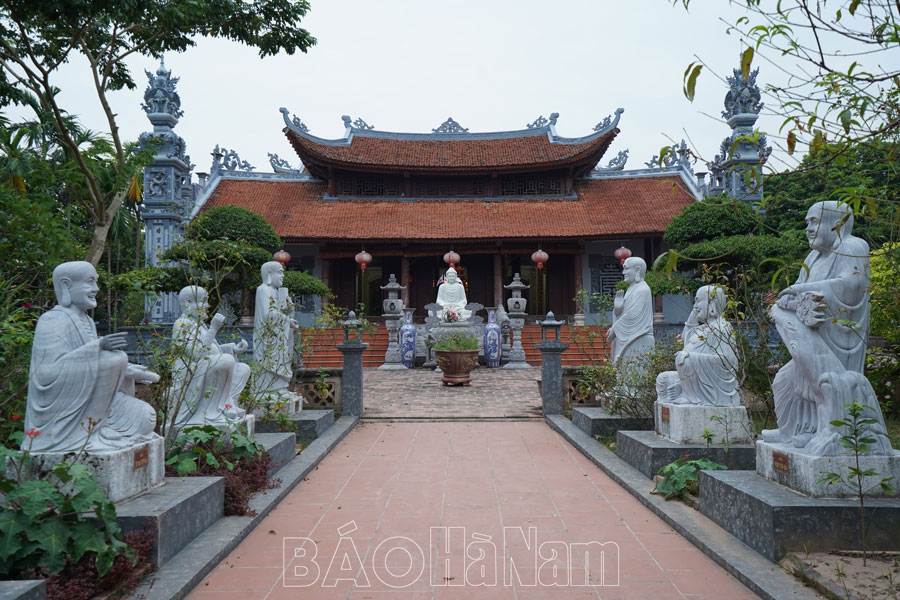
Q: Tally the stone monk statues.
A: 6